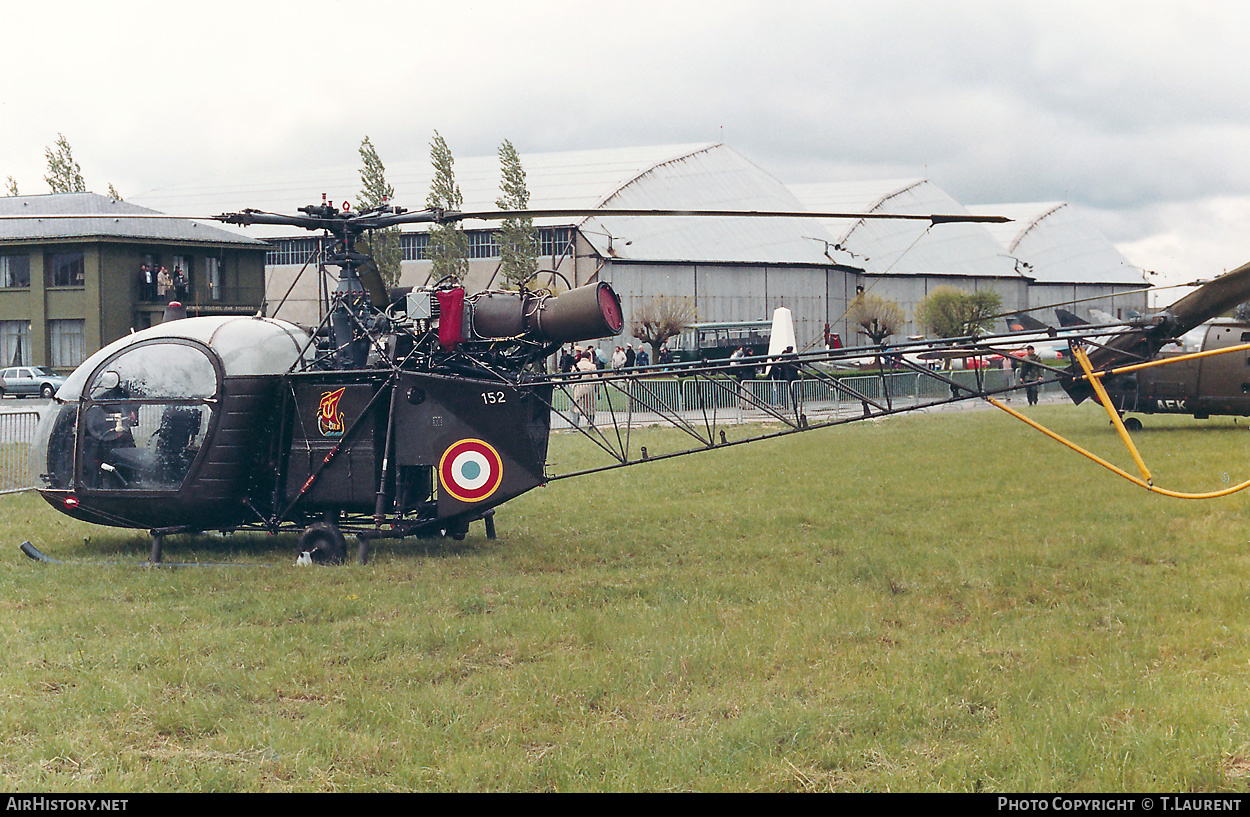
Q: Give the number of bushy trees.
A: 3